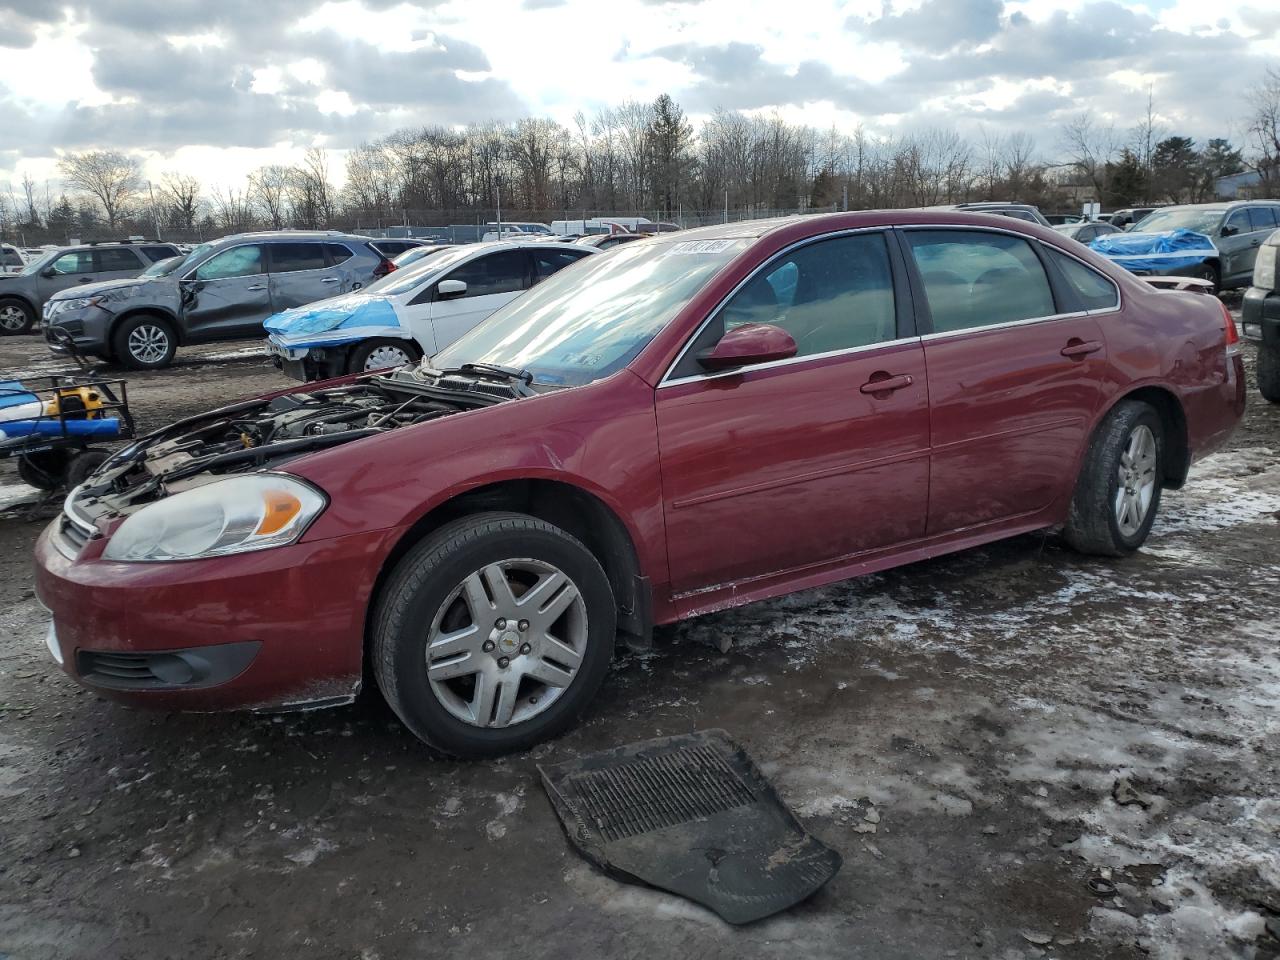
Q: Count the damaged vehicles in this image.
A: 4